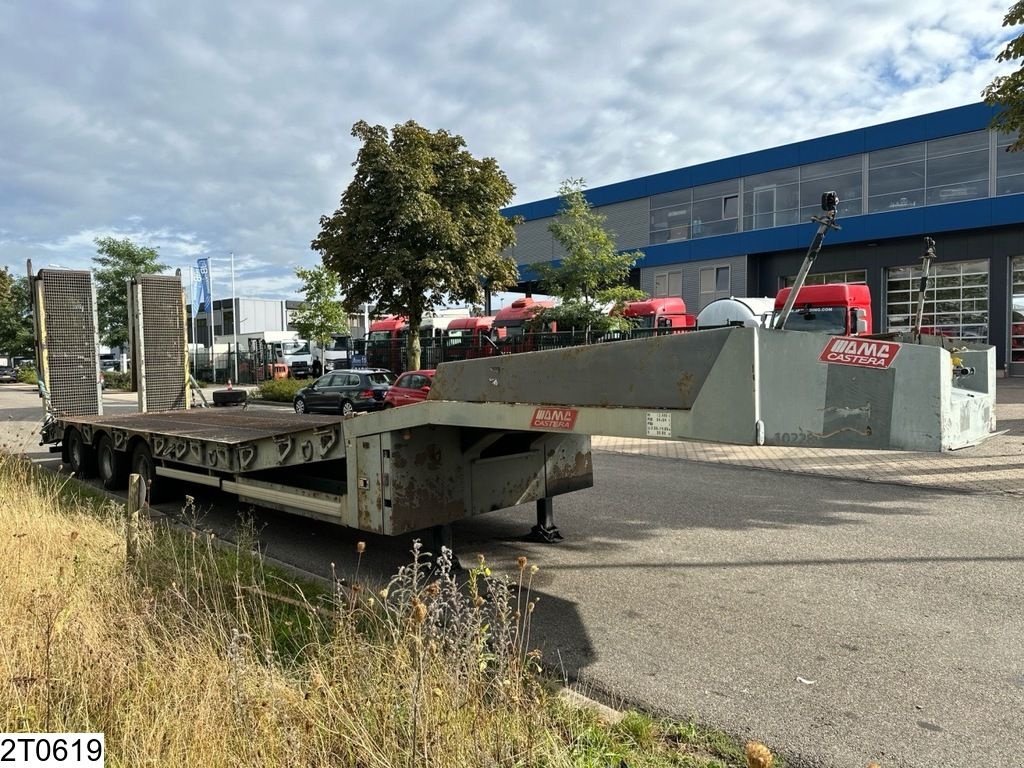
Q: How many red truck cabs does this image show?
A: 5